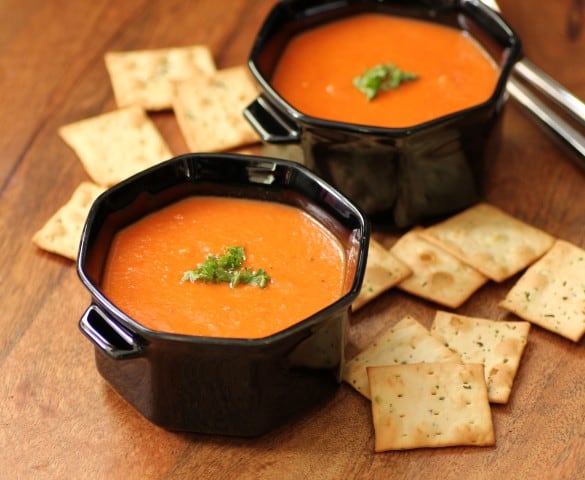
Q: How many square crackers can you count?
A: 11